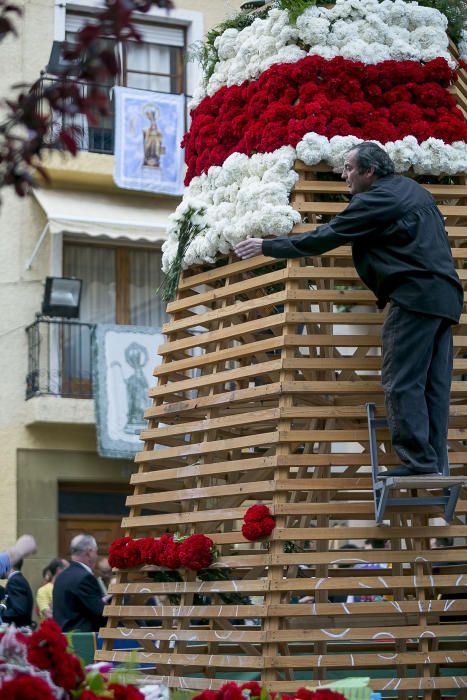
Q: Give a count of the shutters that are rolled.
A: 1